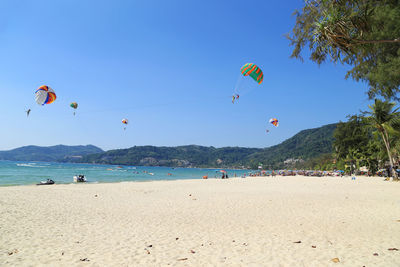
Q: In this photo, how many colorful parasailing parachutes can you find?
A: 5